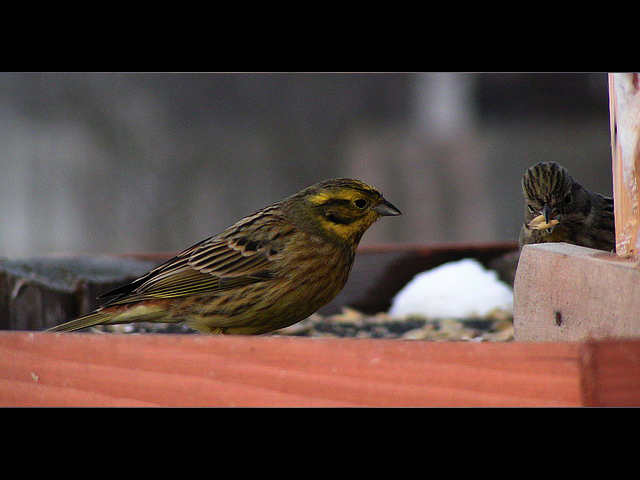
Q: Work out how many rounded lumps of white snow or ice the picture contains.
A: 1